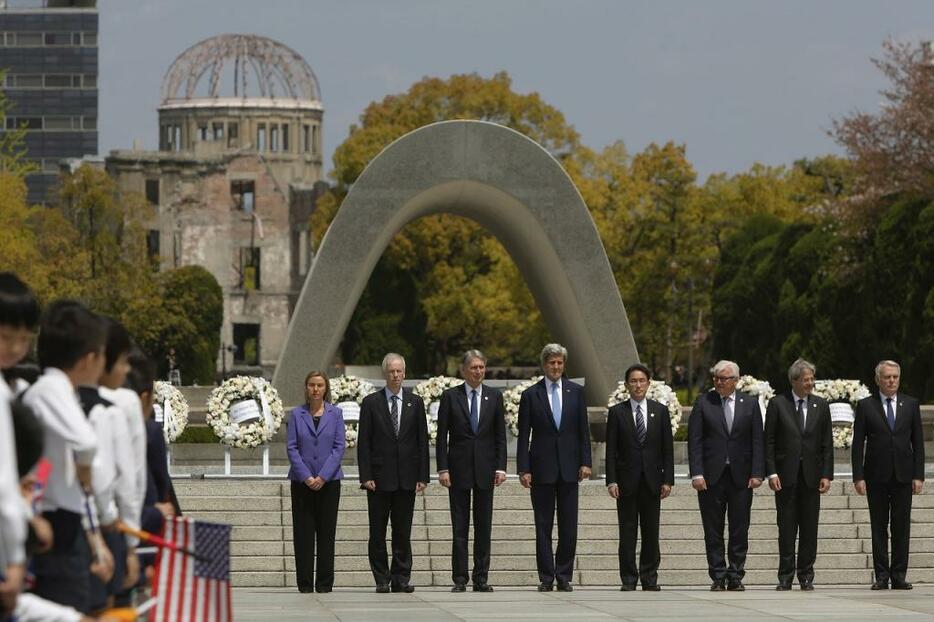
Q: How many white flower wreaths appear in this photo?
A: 8